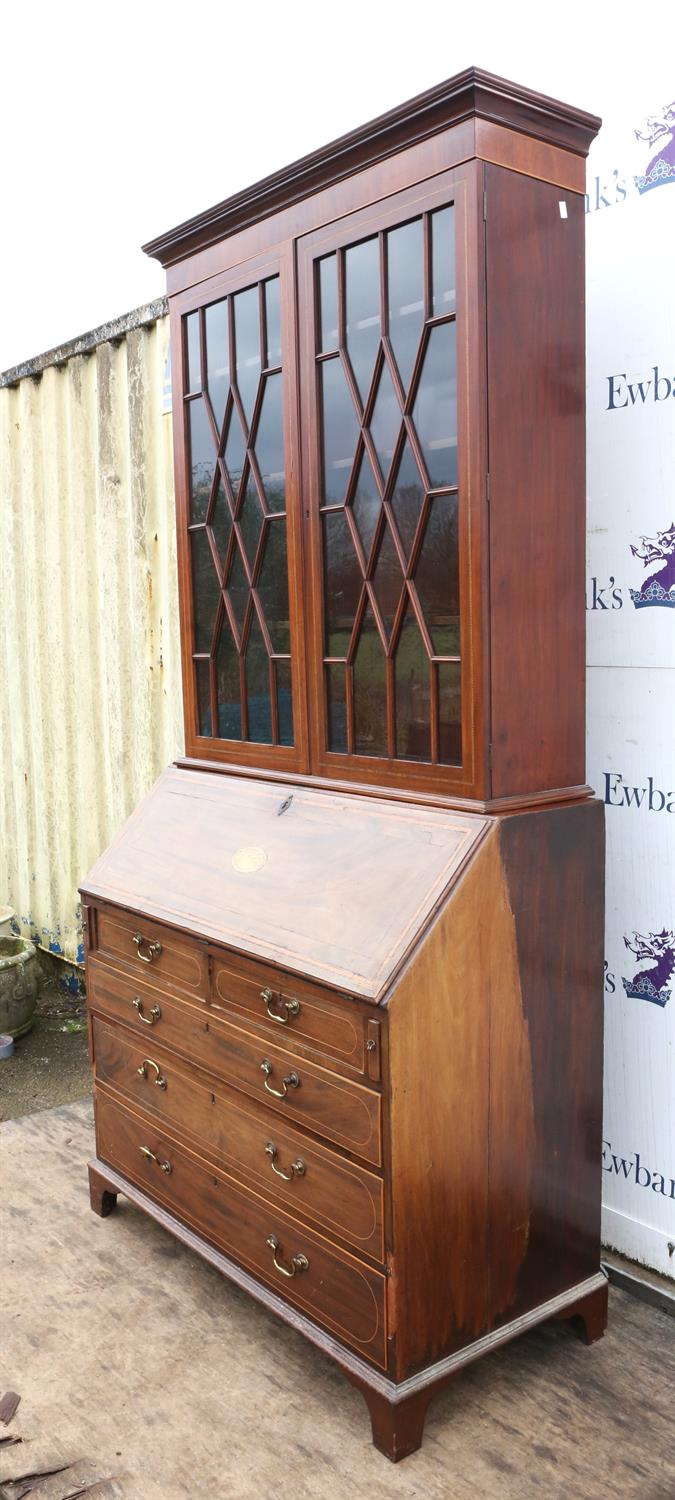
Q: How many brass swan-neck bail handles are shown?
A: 8